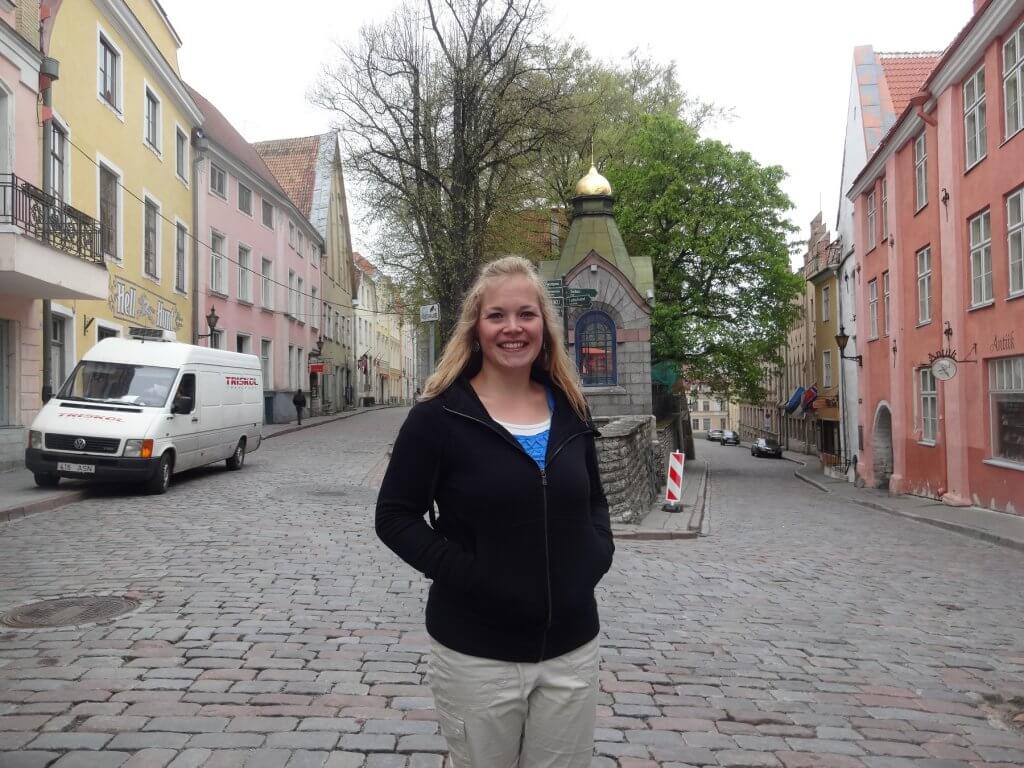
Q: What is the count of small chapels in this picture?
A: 1